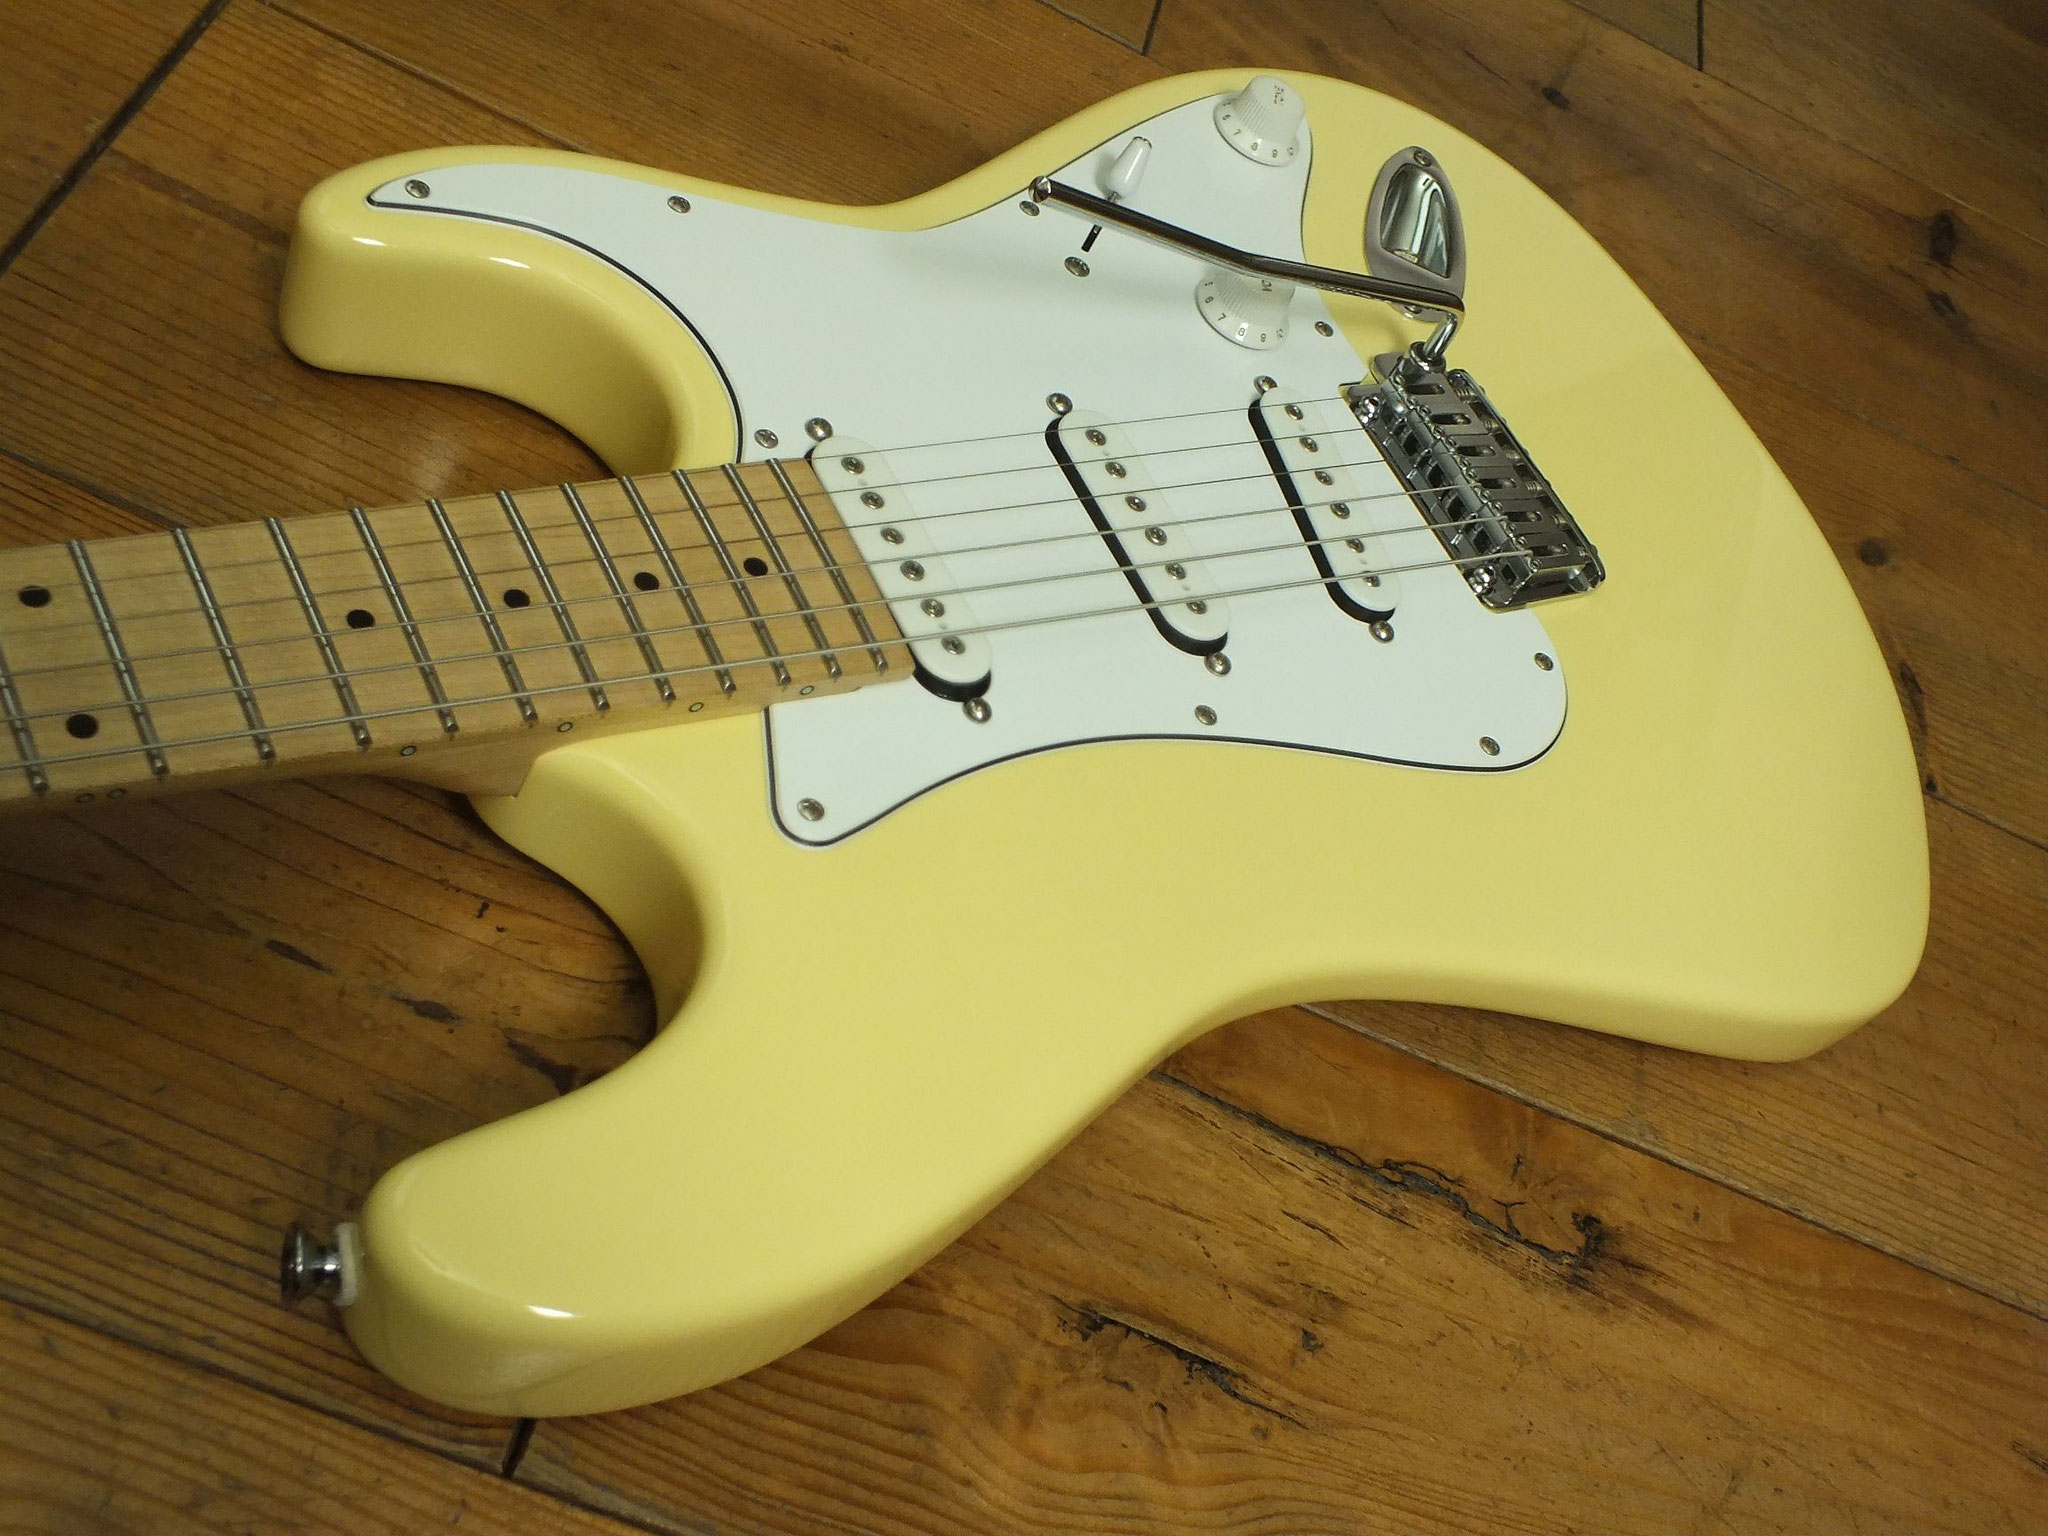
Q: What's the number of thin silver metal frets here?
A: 12